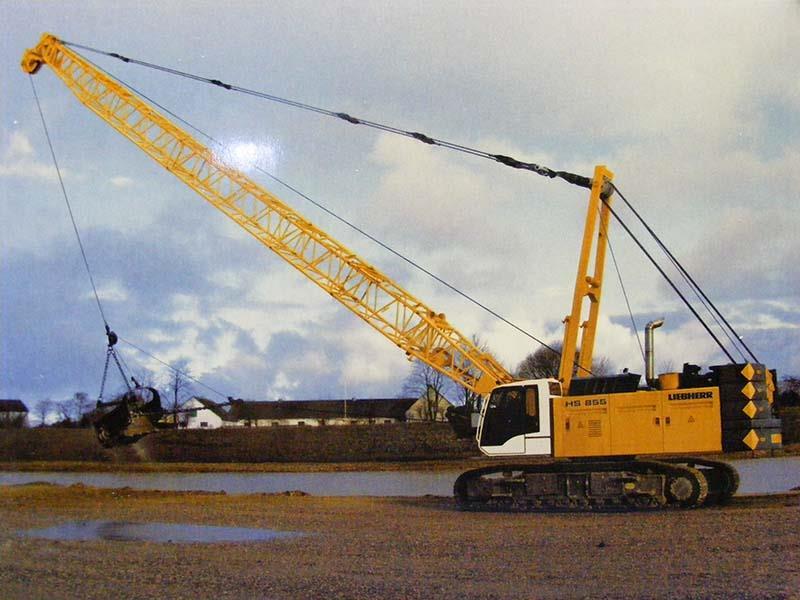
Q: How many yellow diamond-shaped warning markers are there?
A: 4